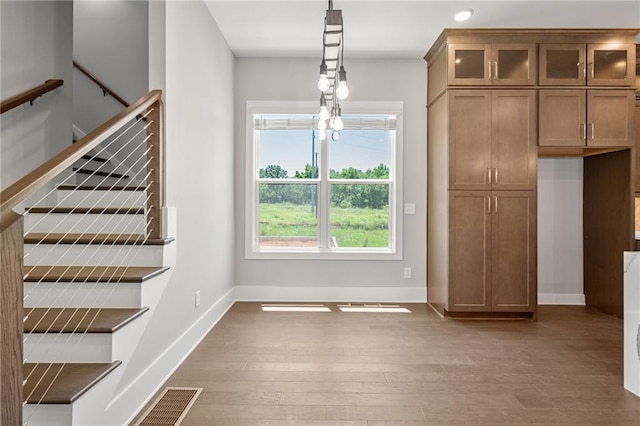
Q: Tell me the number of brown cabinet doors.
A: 10